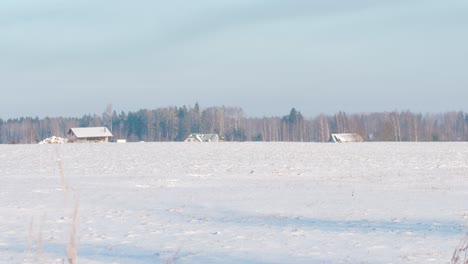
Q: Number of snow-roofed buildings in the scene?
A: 3